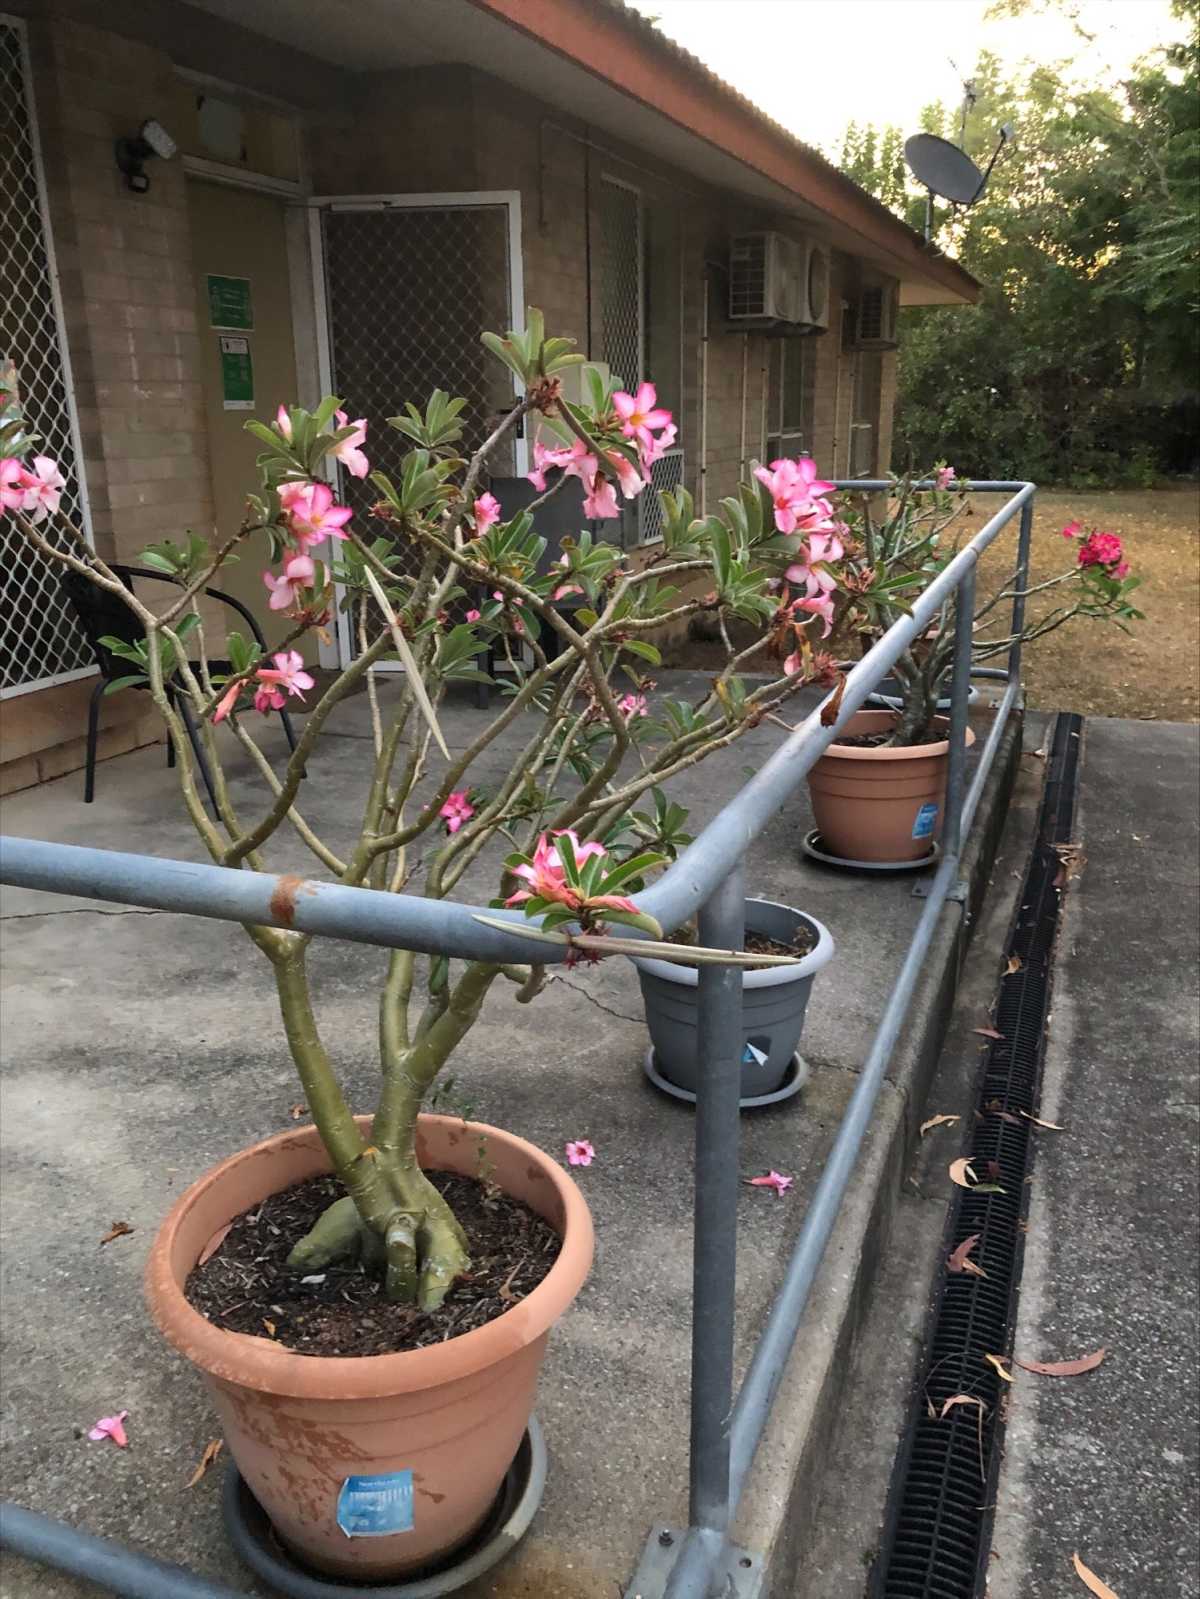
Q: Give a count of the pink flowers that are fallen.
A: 3